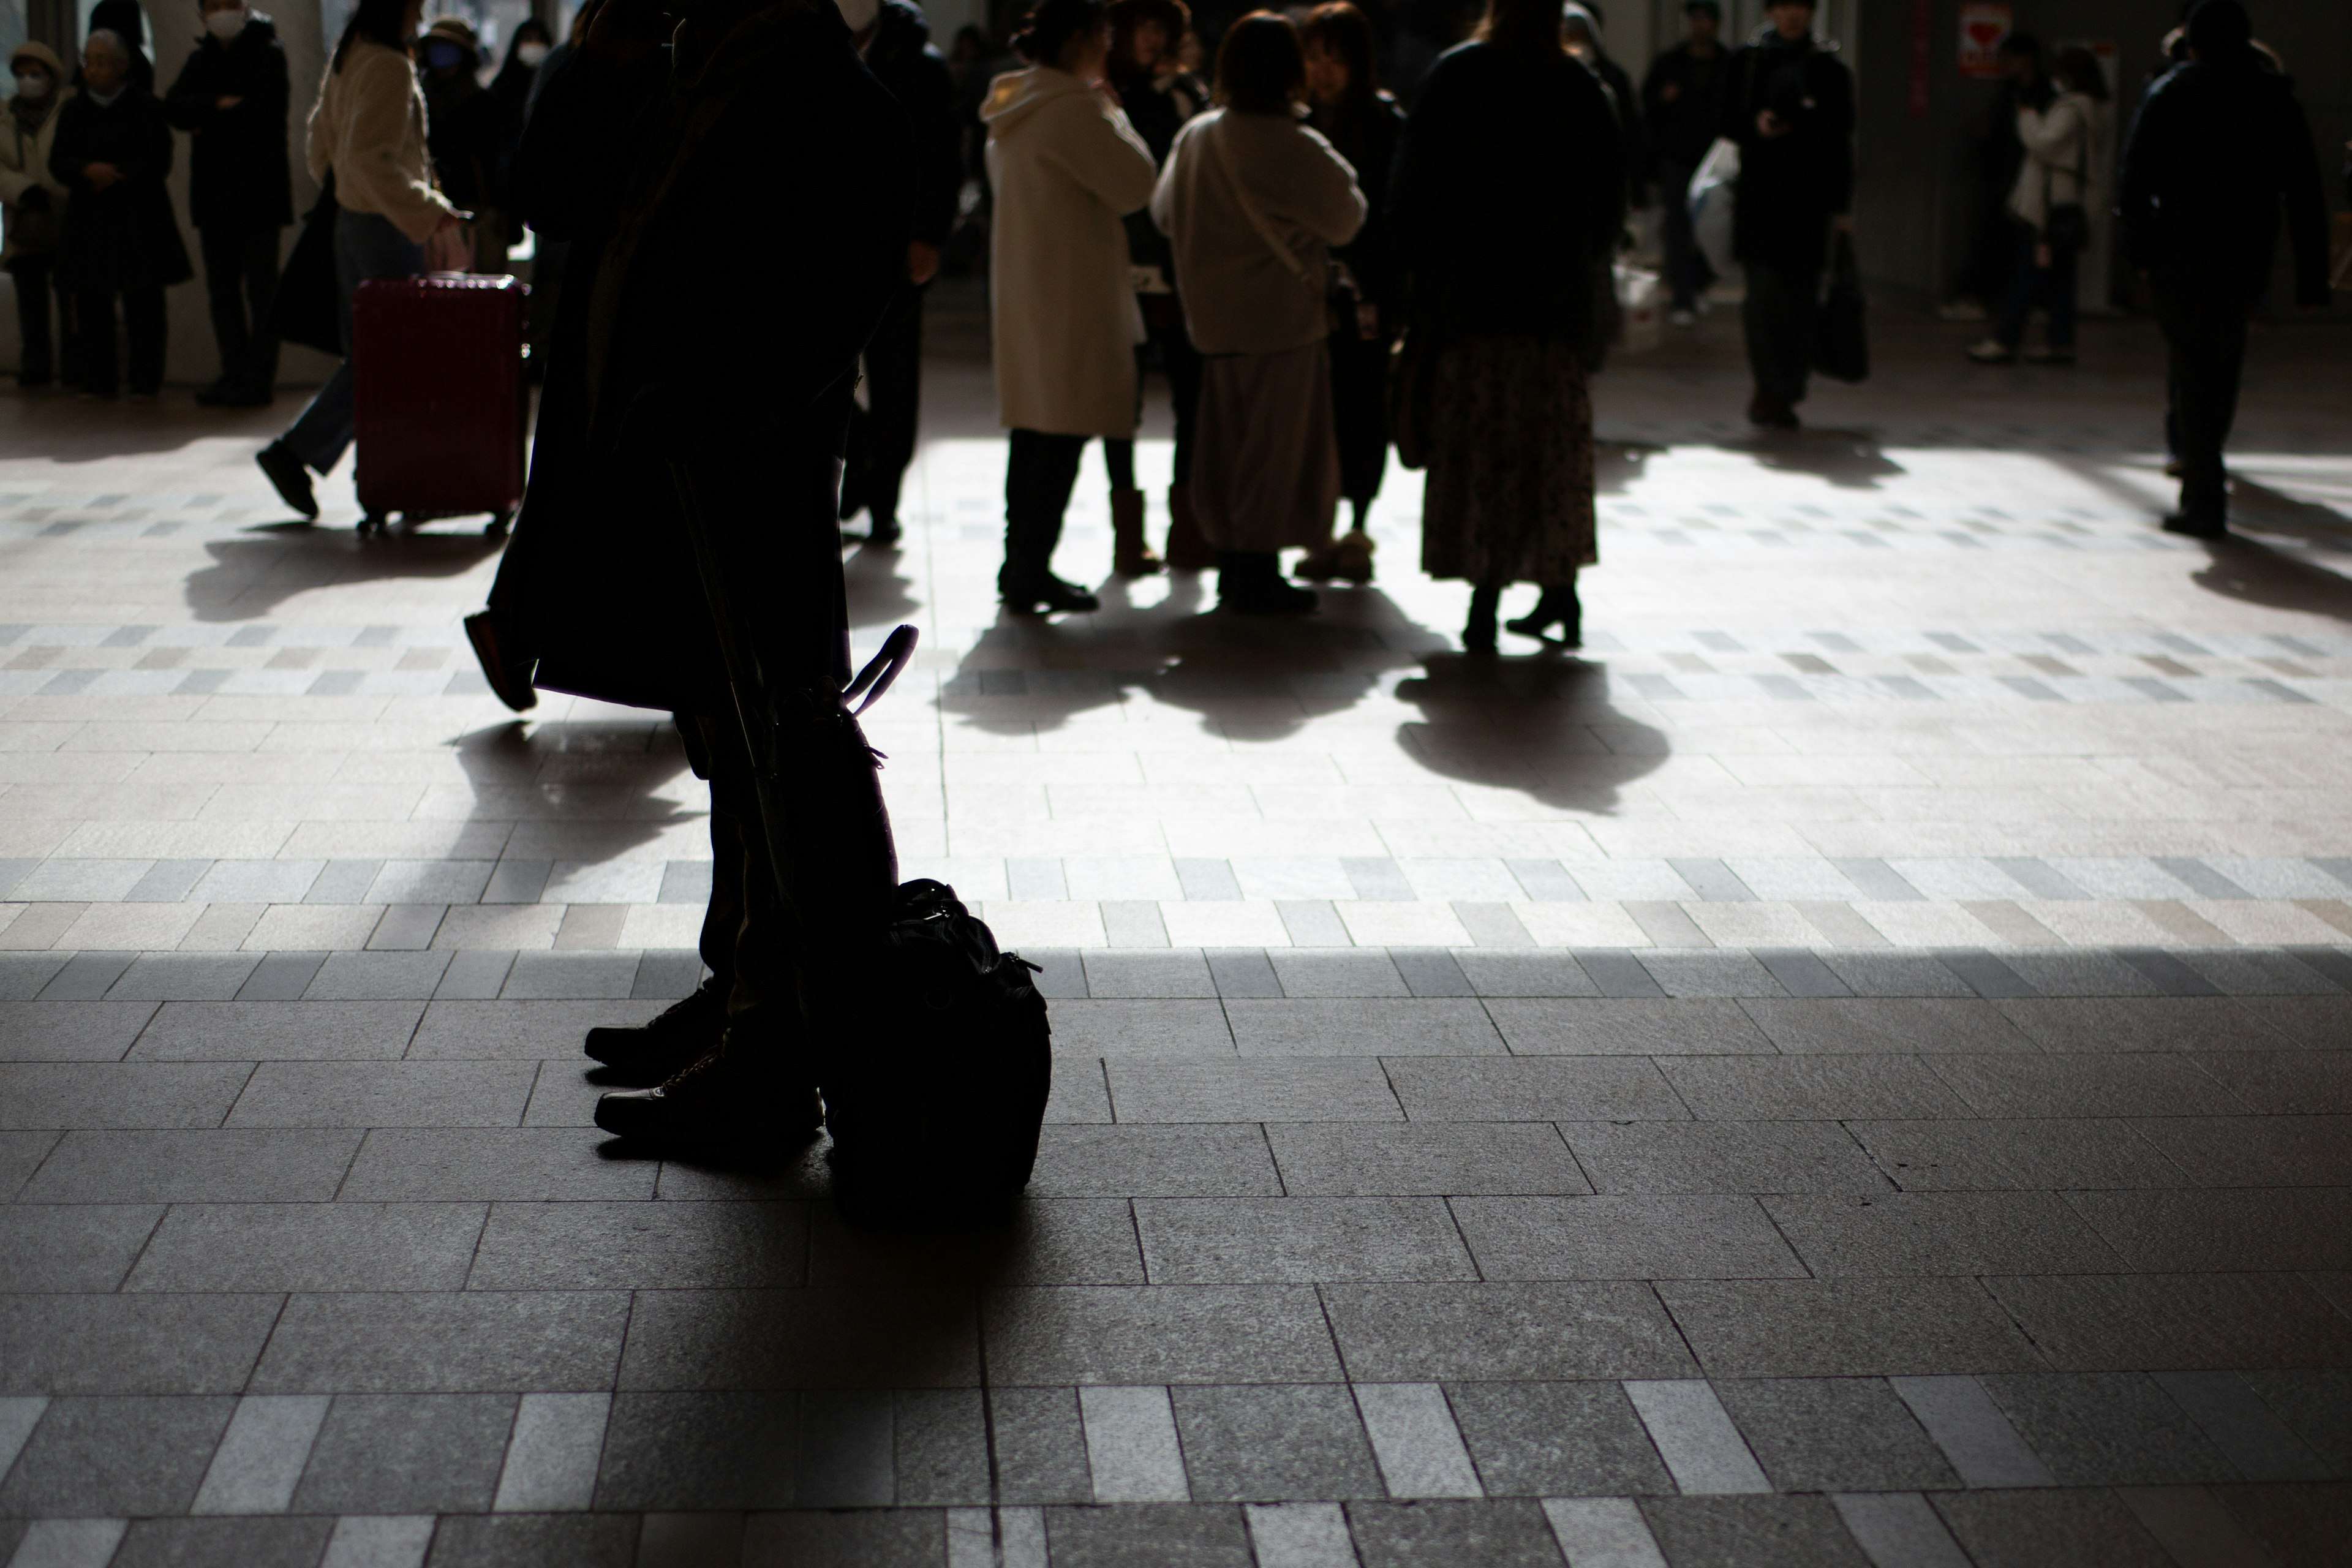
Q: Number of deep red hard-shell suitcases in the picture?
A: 1